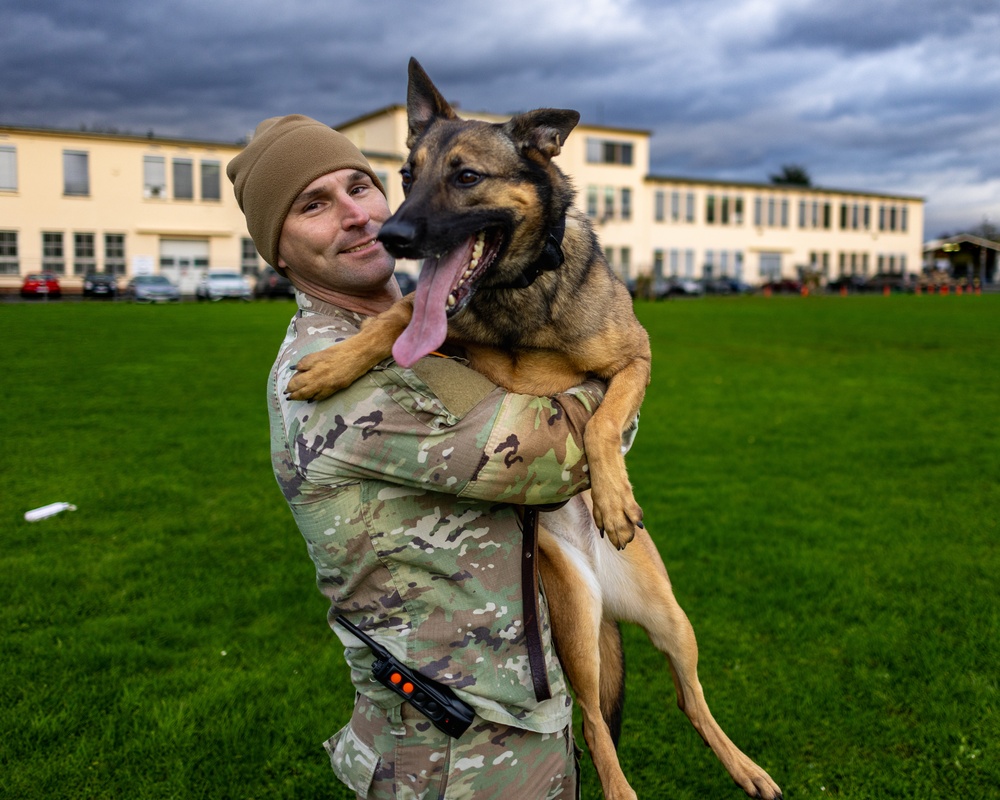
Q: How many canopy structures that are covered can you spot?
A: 1